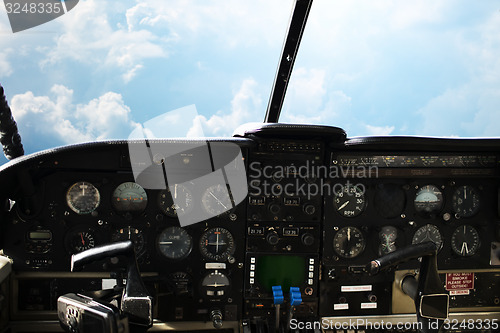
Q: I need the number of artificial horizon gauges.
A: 2